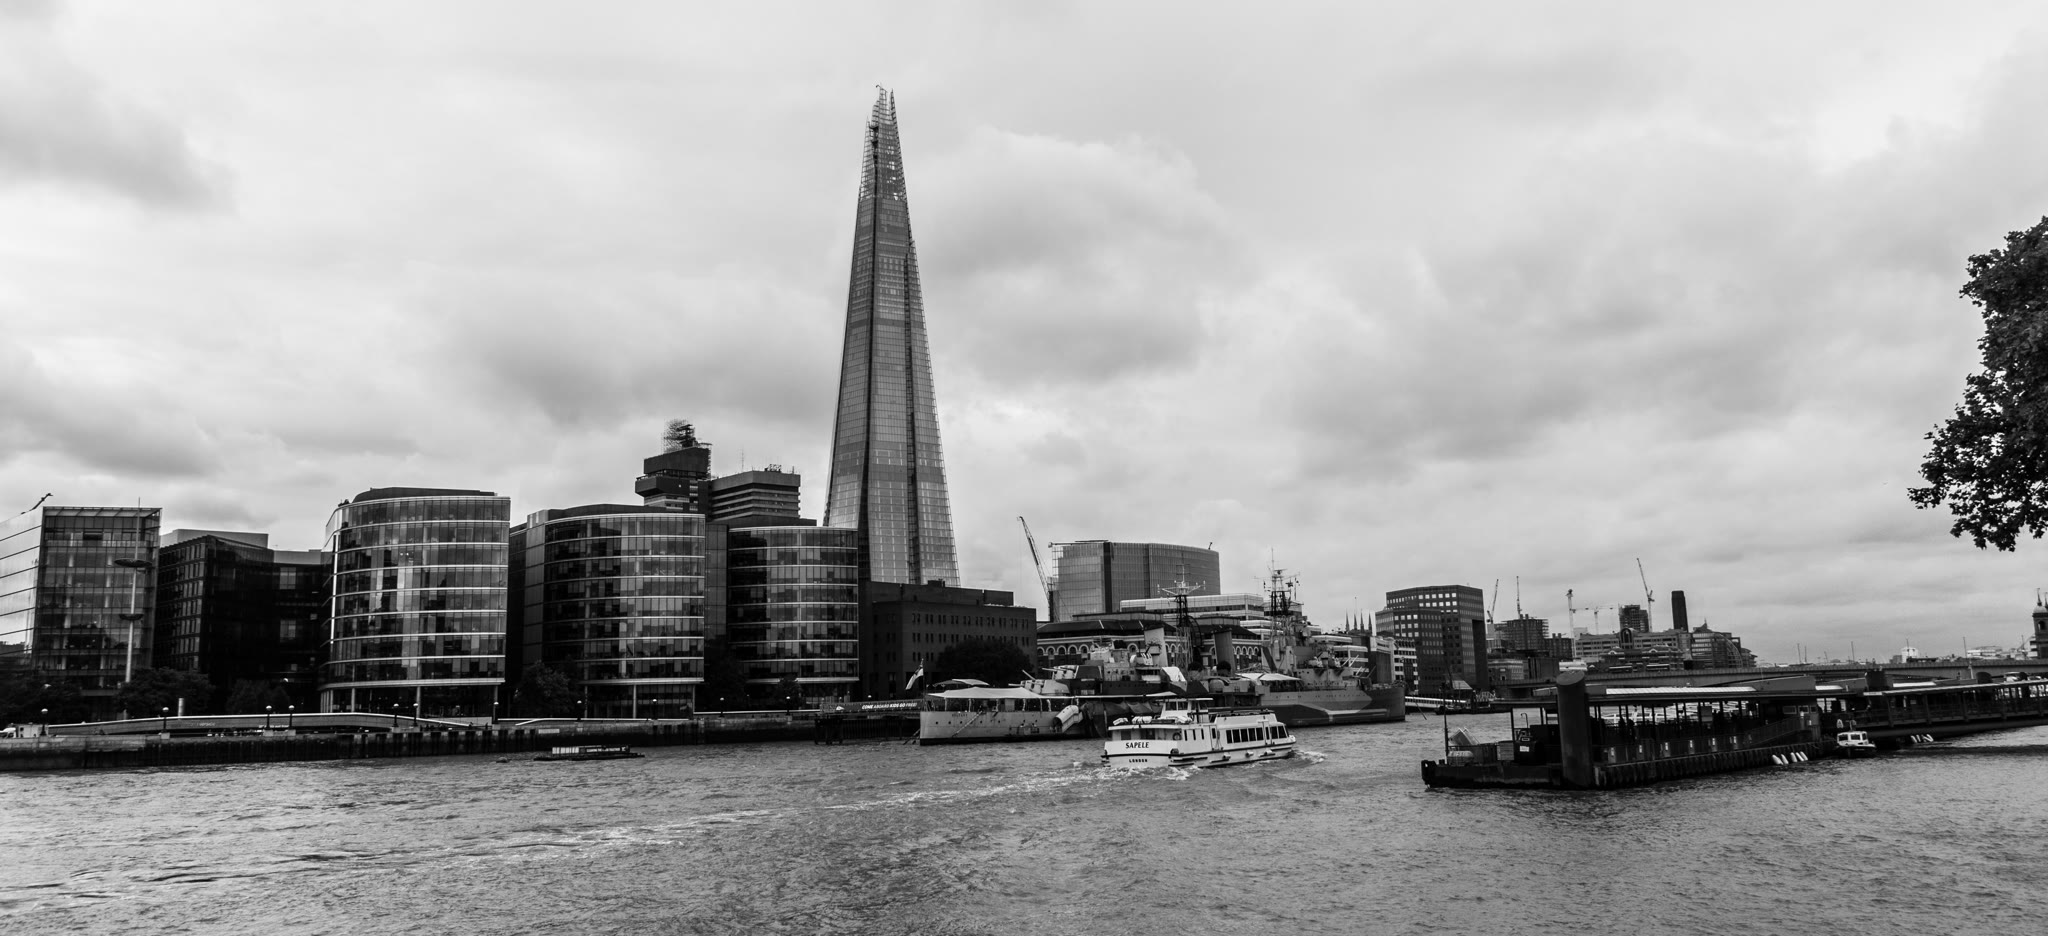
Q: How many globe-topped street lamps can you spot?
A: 12